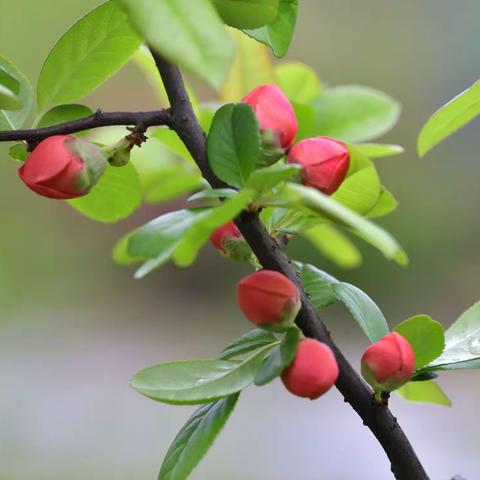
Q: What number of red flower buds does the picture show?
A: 7